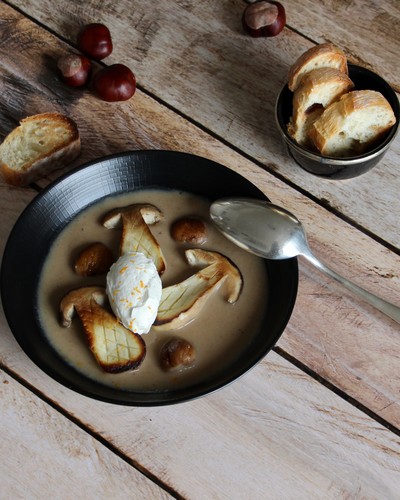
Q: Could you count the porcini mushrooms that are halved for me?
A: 3